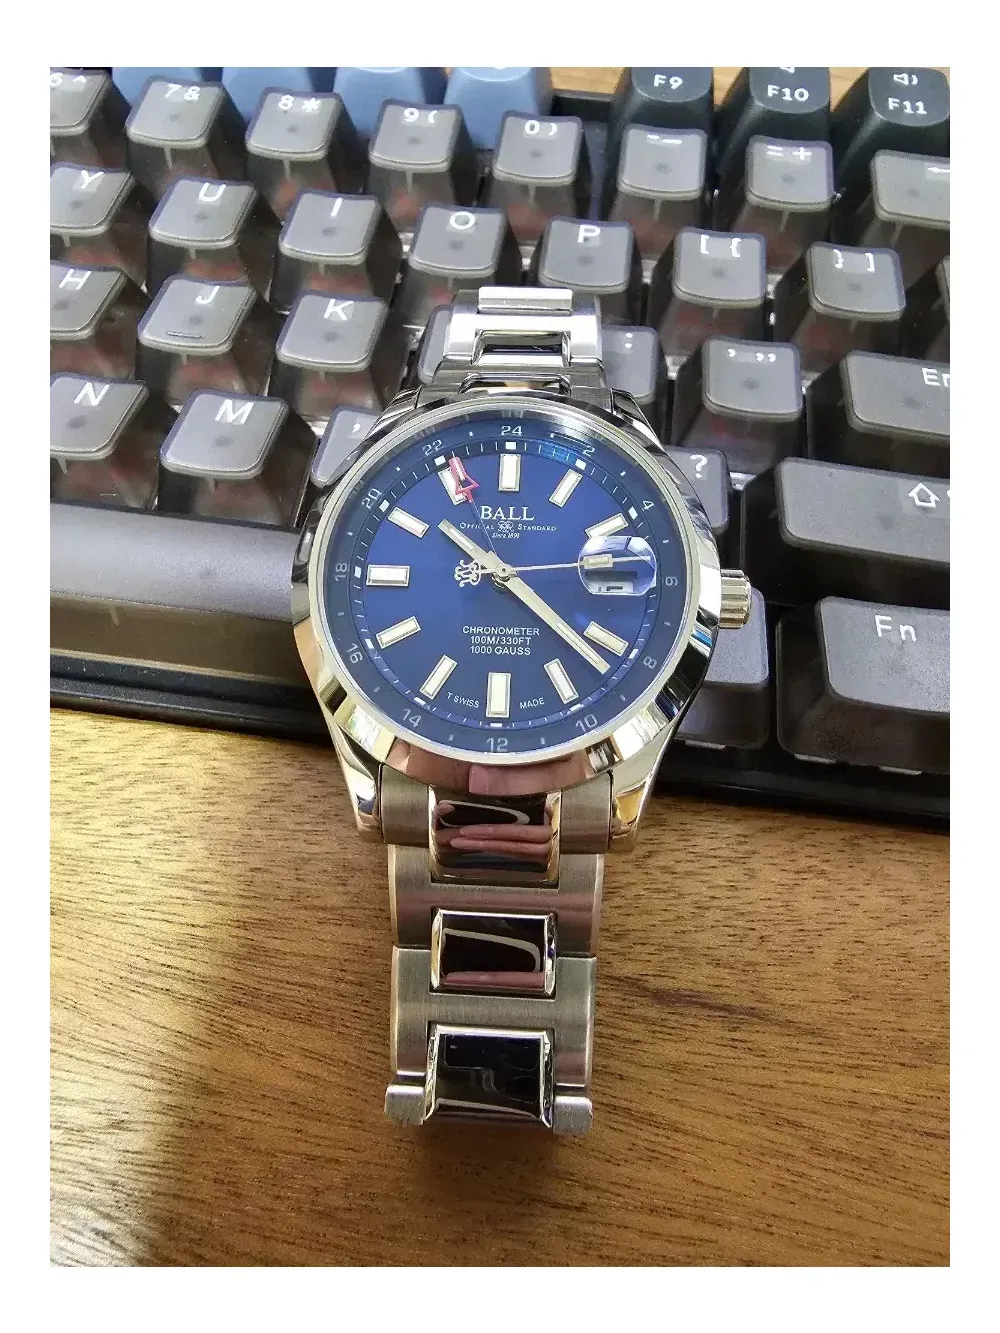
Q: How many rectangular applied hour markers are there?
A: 11